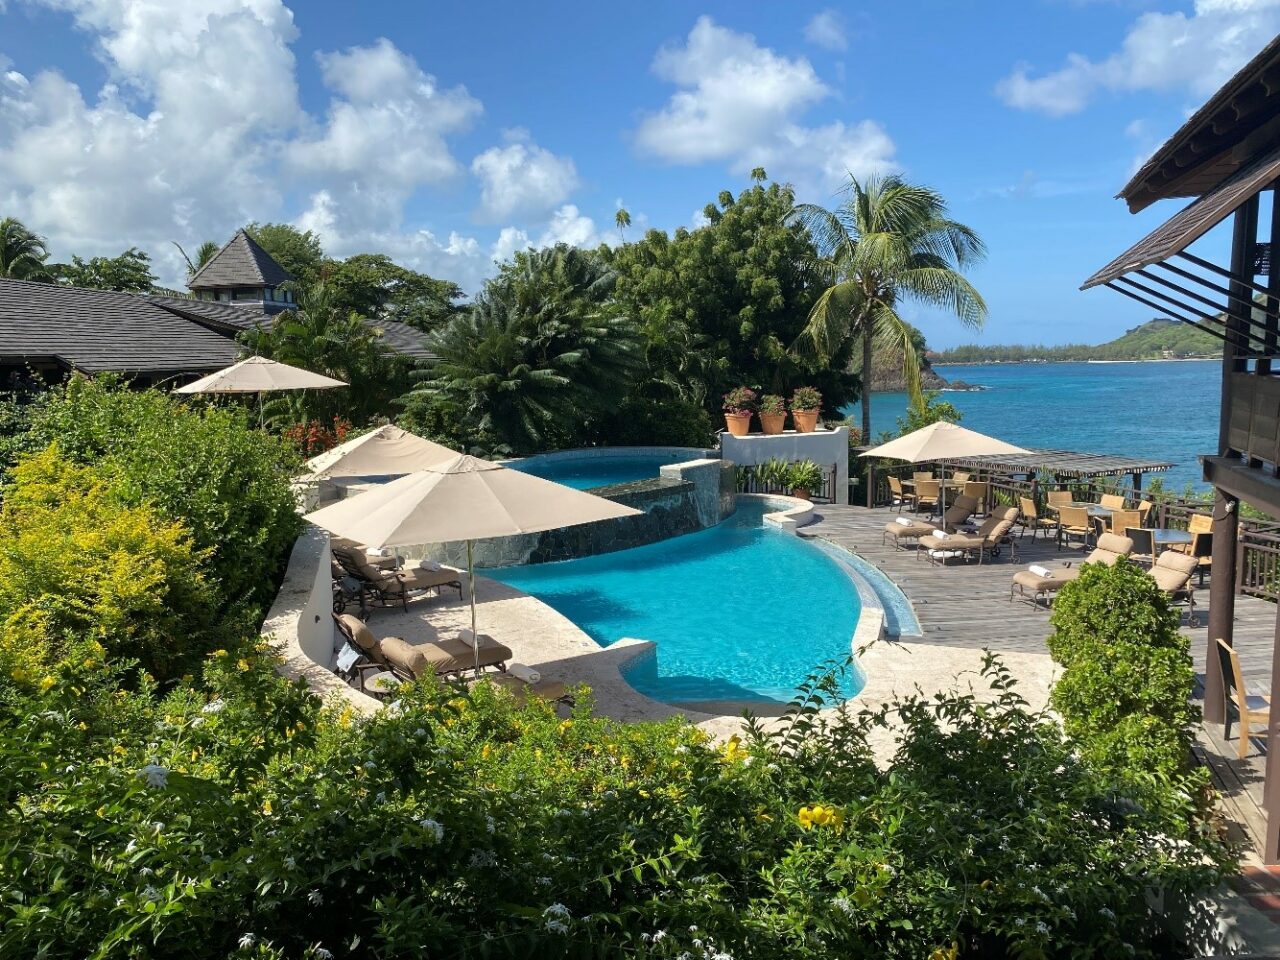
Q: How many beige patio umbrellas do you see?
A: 4